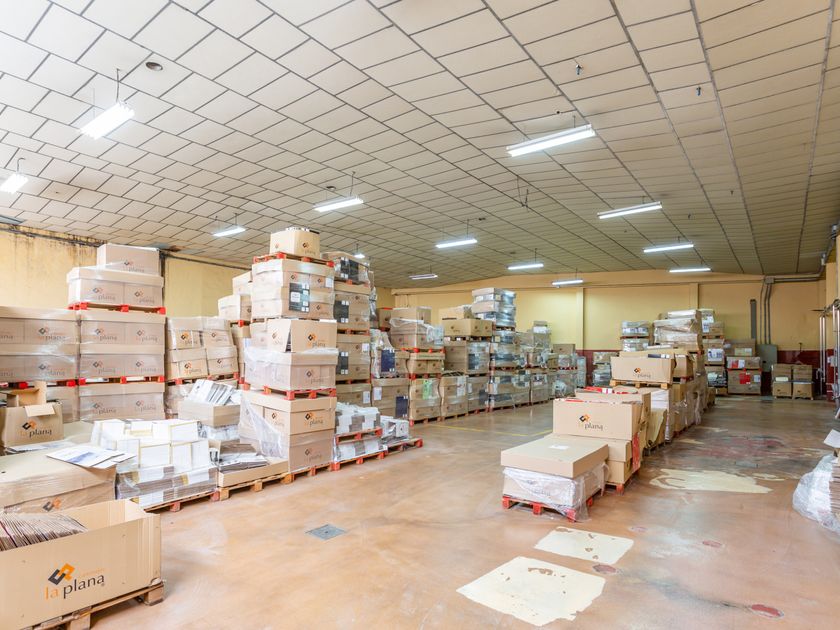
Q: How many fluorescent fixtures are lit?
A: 12